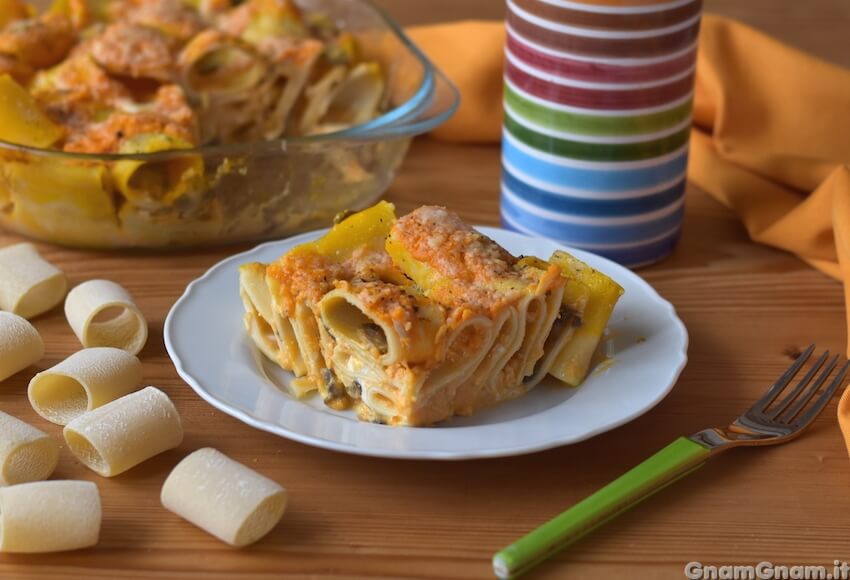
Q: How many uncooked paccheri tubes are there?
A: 8